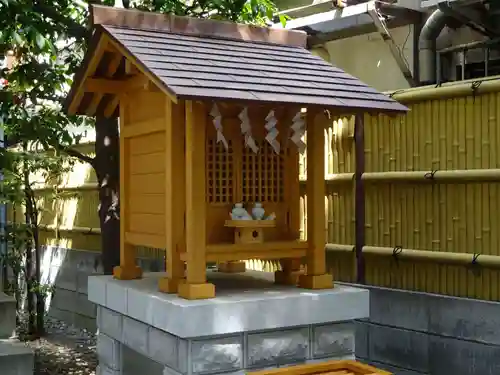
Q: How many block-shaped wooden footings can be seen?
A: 6